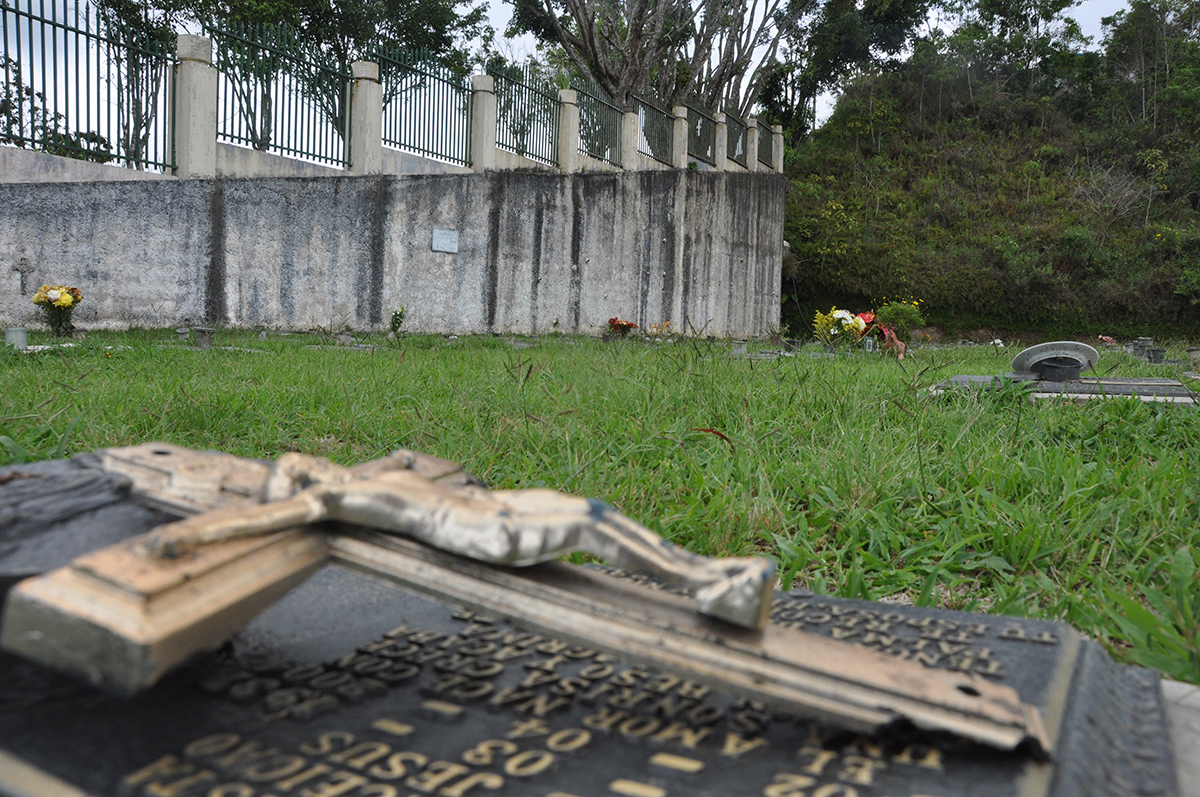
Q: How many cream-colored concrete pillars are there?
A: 9